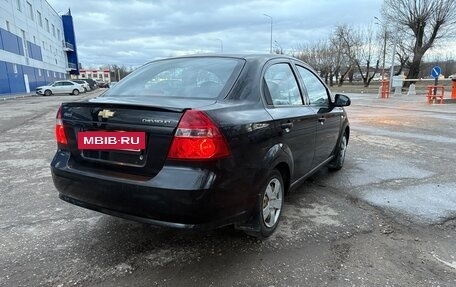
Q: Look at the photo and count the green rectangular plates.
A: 0